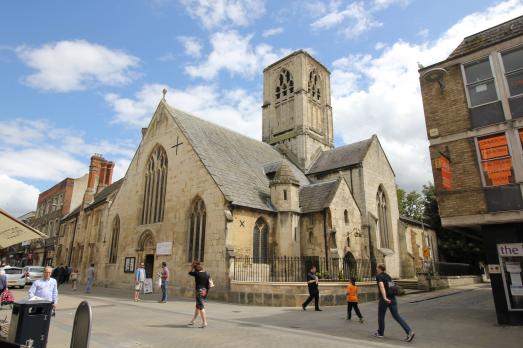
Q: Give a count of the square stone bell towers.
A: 1